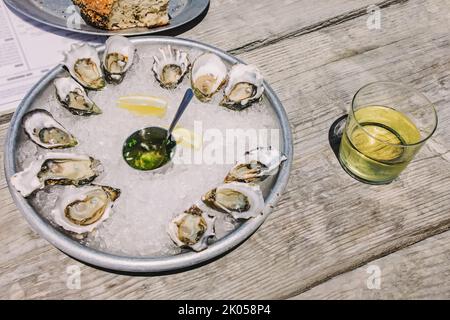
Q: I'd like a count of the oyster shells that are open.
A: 12